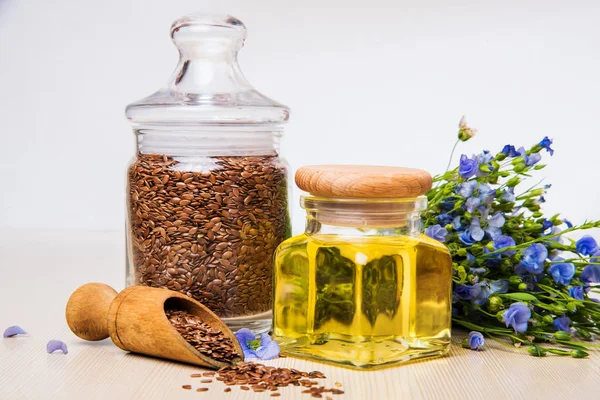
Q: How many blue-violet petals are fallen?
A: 2